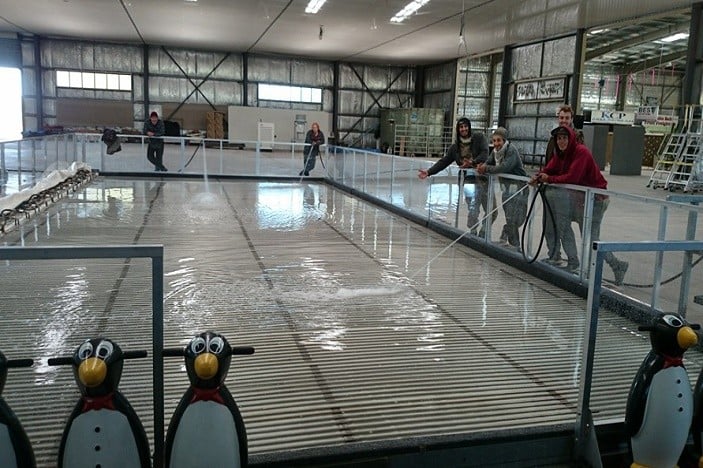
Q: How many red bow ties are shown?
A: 3